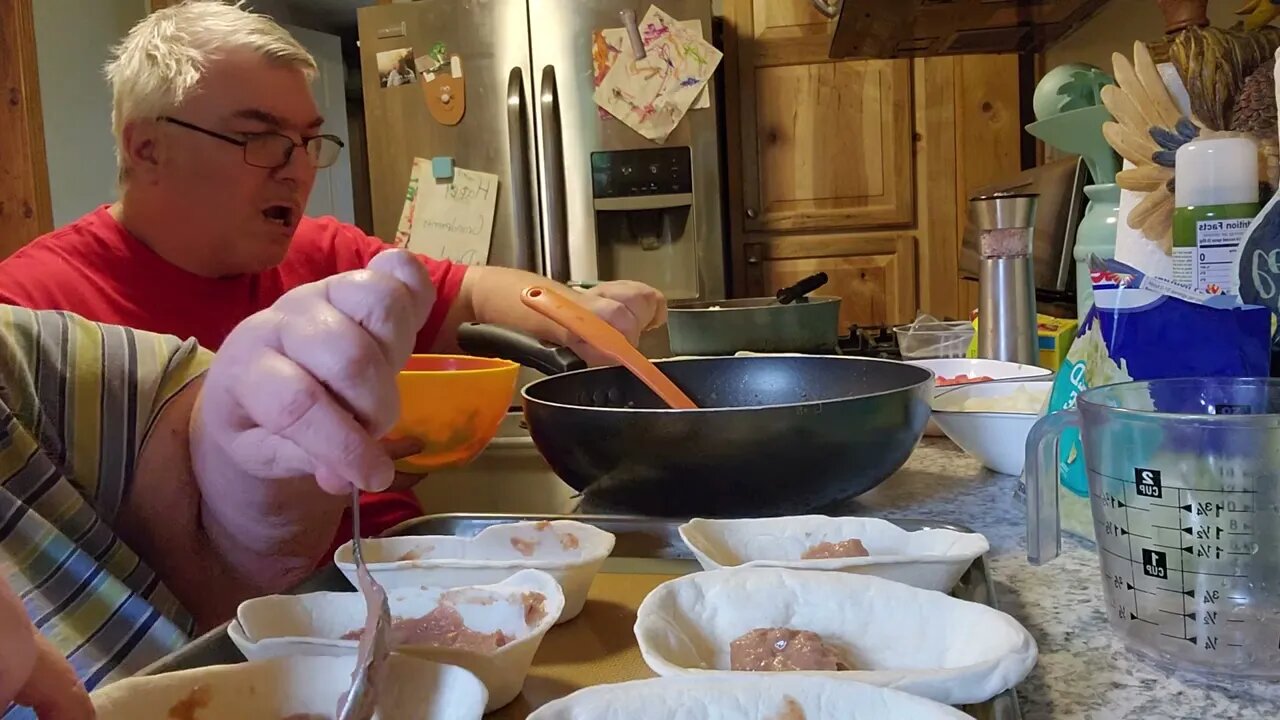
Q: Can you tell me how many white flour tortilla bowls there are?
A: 6